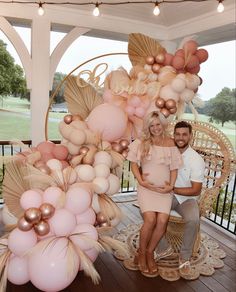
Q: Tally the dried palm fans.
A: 3